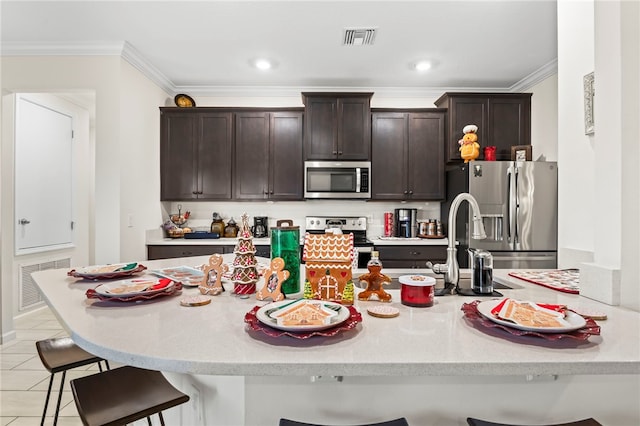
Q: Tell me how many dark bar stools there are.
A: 4